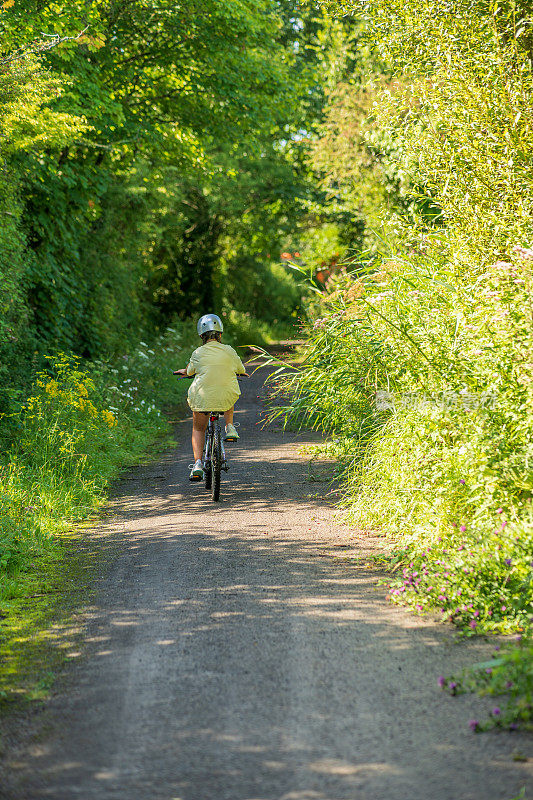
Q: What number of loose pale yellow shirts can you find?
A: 1